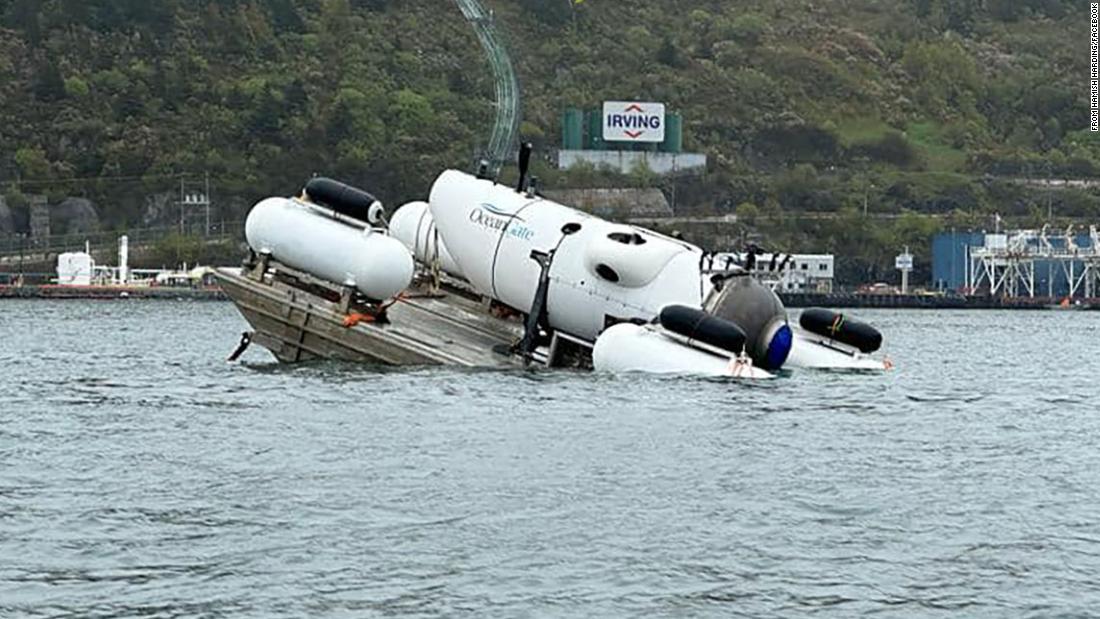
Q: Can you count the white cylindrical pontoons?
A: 4